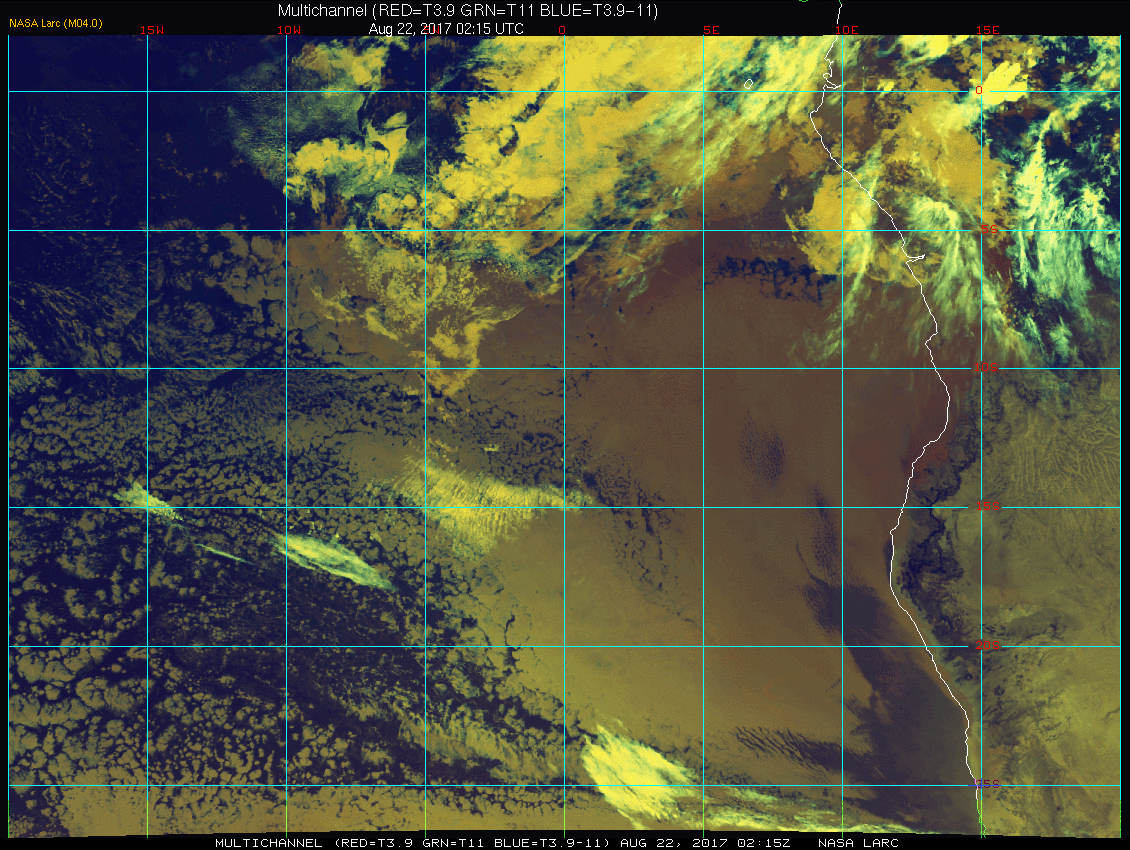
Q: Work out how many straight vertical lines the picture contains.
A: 9